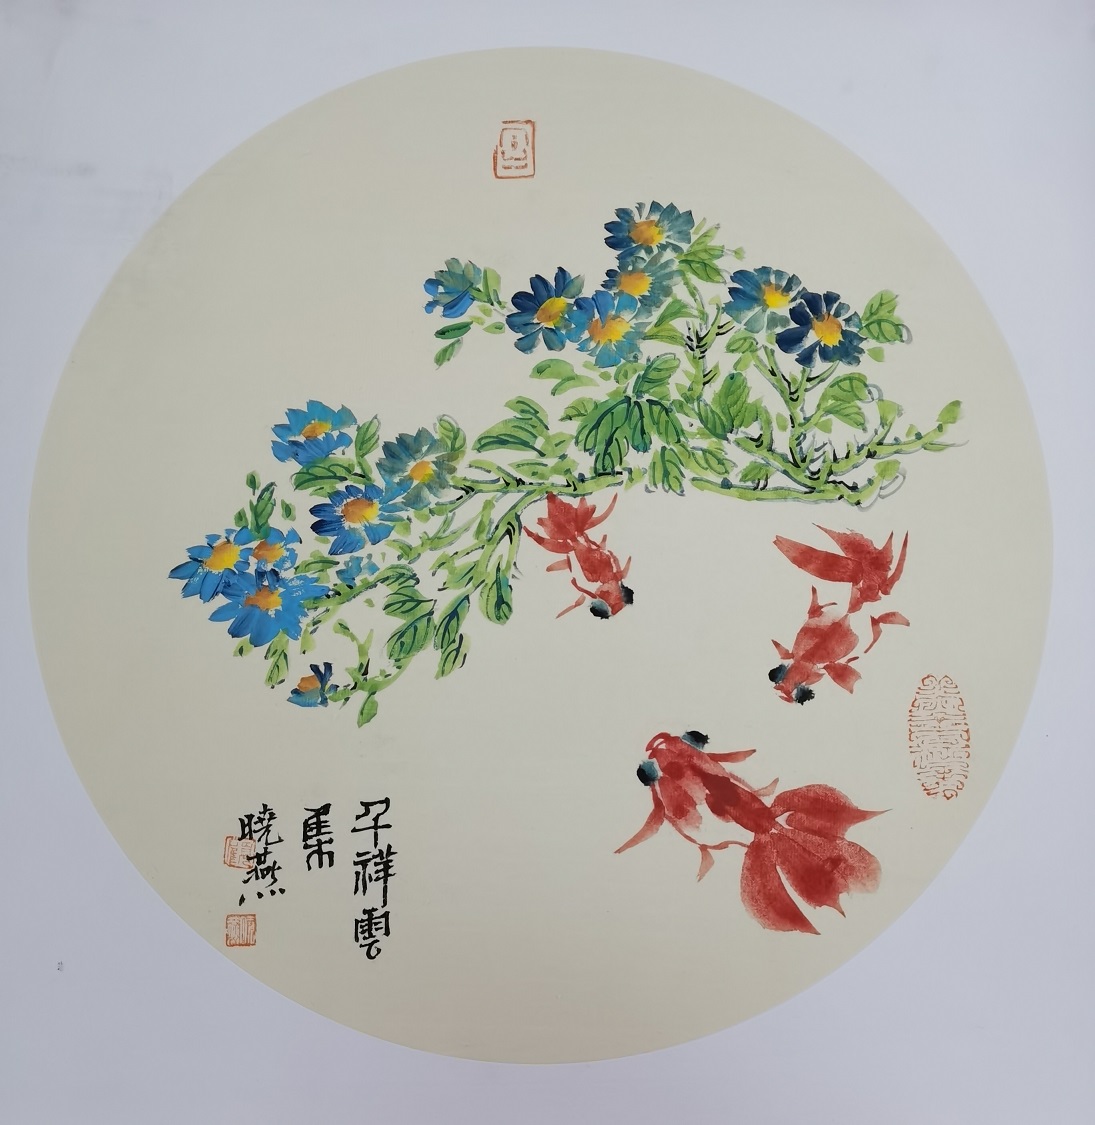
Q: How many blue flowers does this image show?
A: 14